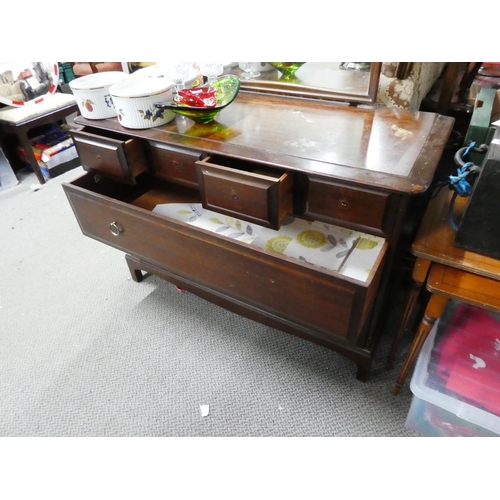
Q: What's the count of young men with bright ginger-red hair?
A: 0